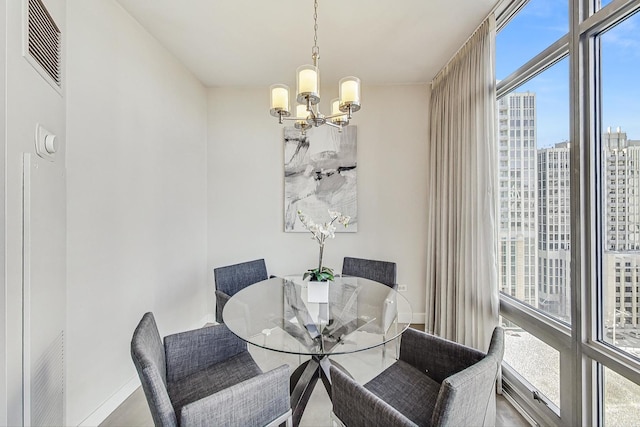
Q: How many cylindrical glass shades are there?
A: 5